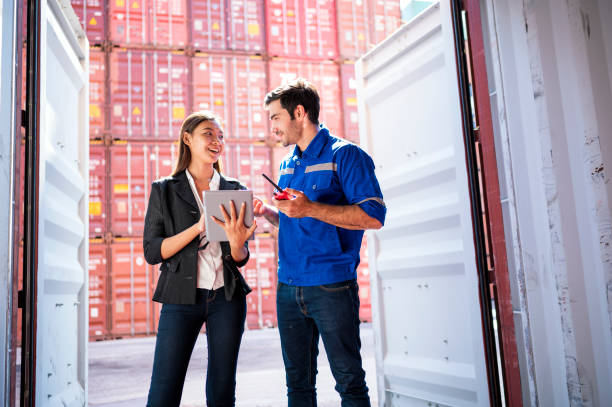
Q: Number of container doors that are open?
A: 2